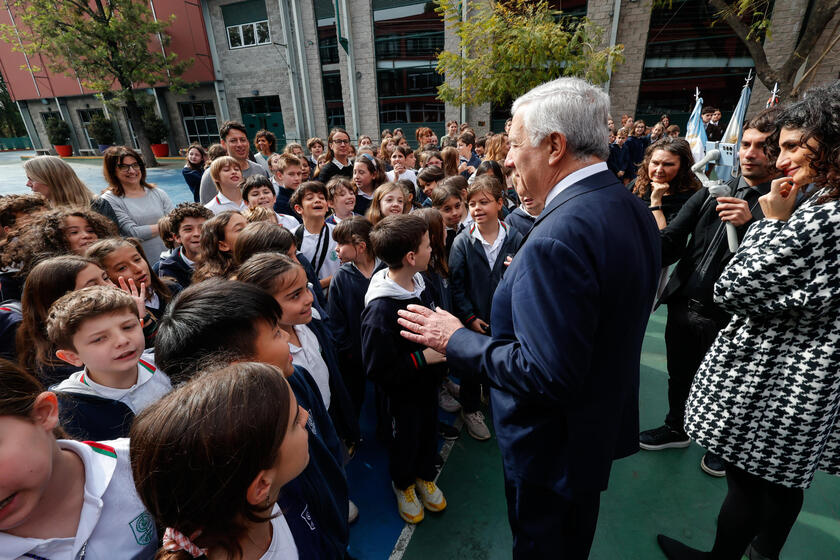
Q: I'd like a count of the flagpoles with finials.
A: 3